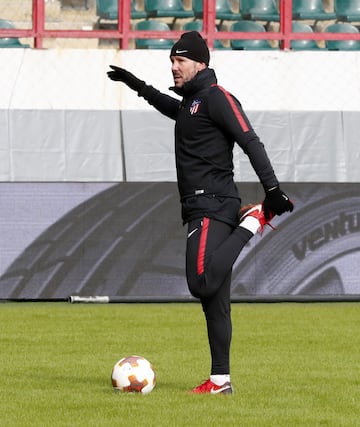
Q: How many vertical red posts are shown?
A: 4